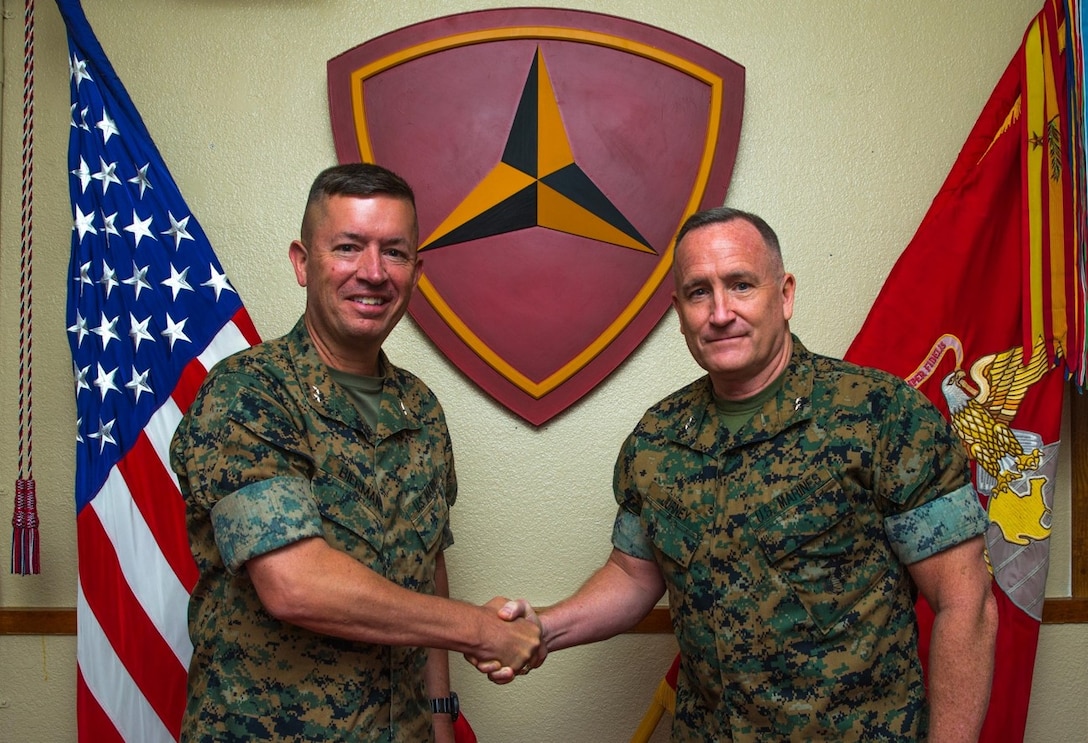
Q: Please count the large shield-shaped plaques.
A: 1